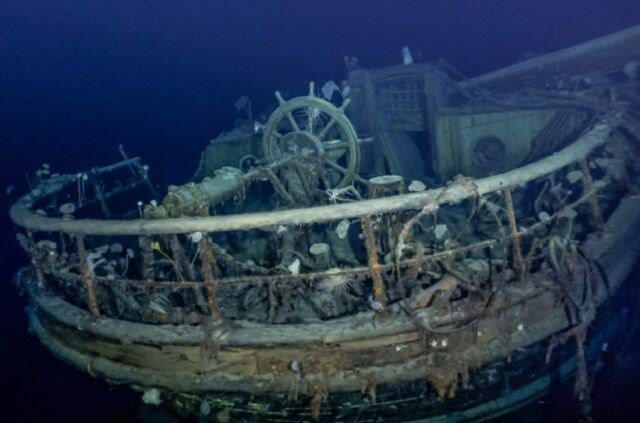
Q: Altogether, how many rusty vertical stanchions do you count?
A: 6